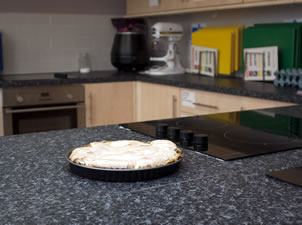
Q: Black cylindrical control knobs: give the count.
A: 4